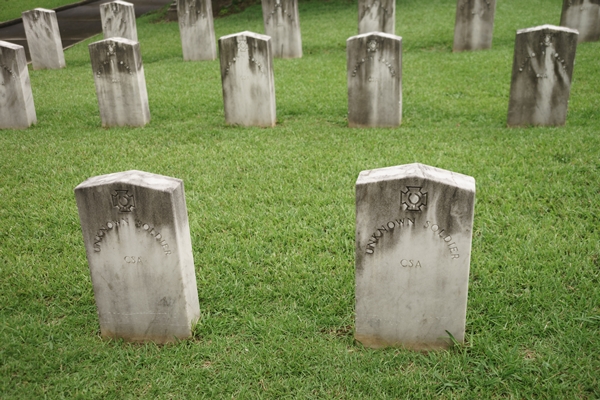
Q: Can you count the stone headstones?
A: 14